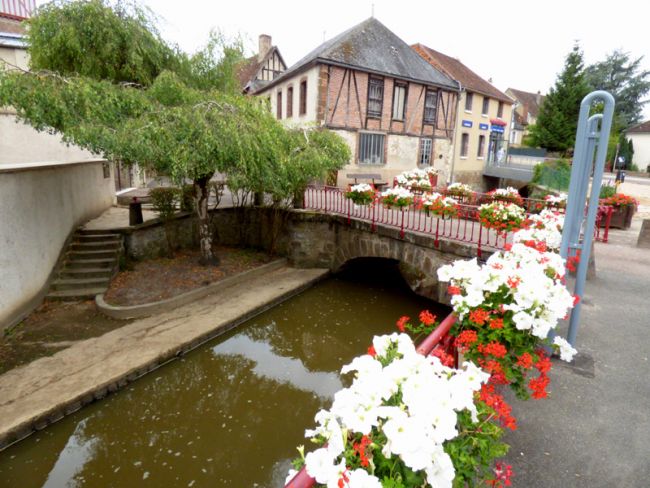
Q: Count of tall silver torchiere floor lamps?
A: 0